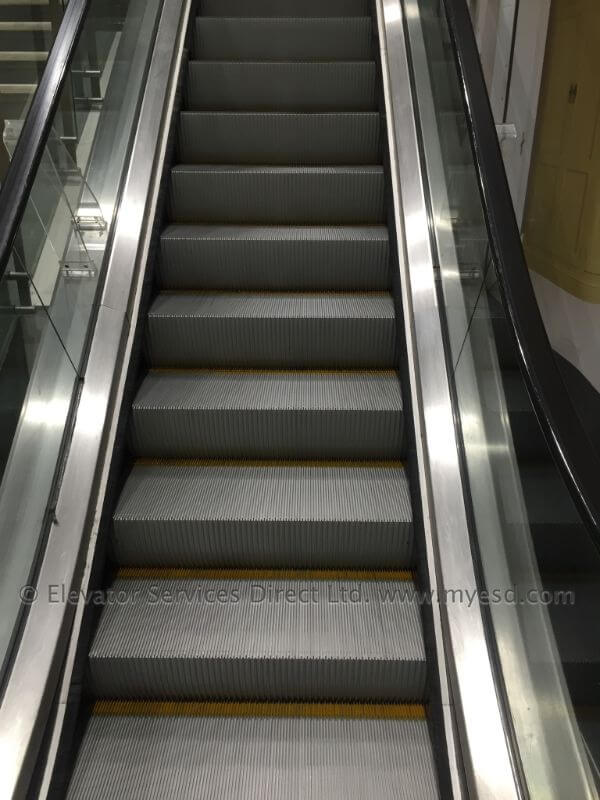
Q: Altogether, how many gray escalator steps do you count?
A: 11